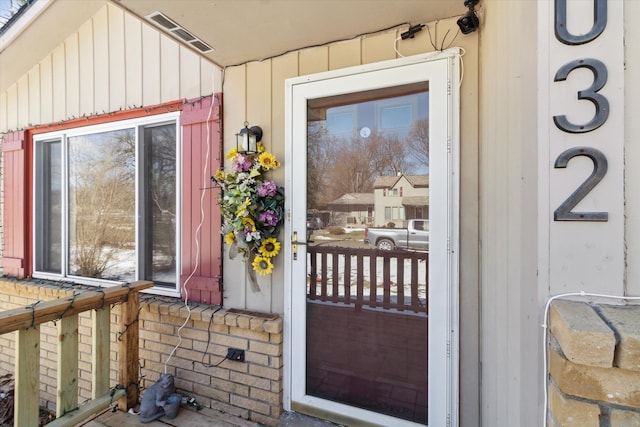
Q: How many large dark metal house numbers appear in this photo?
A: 3